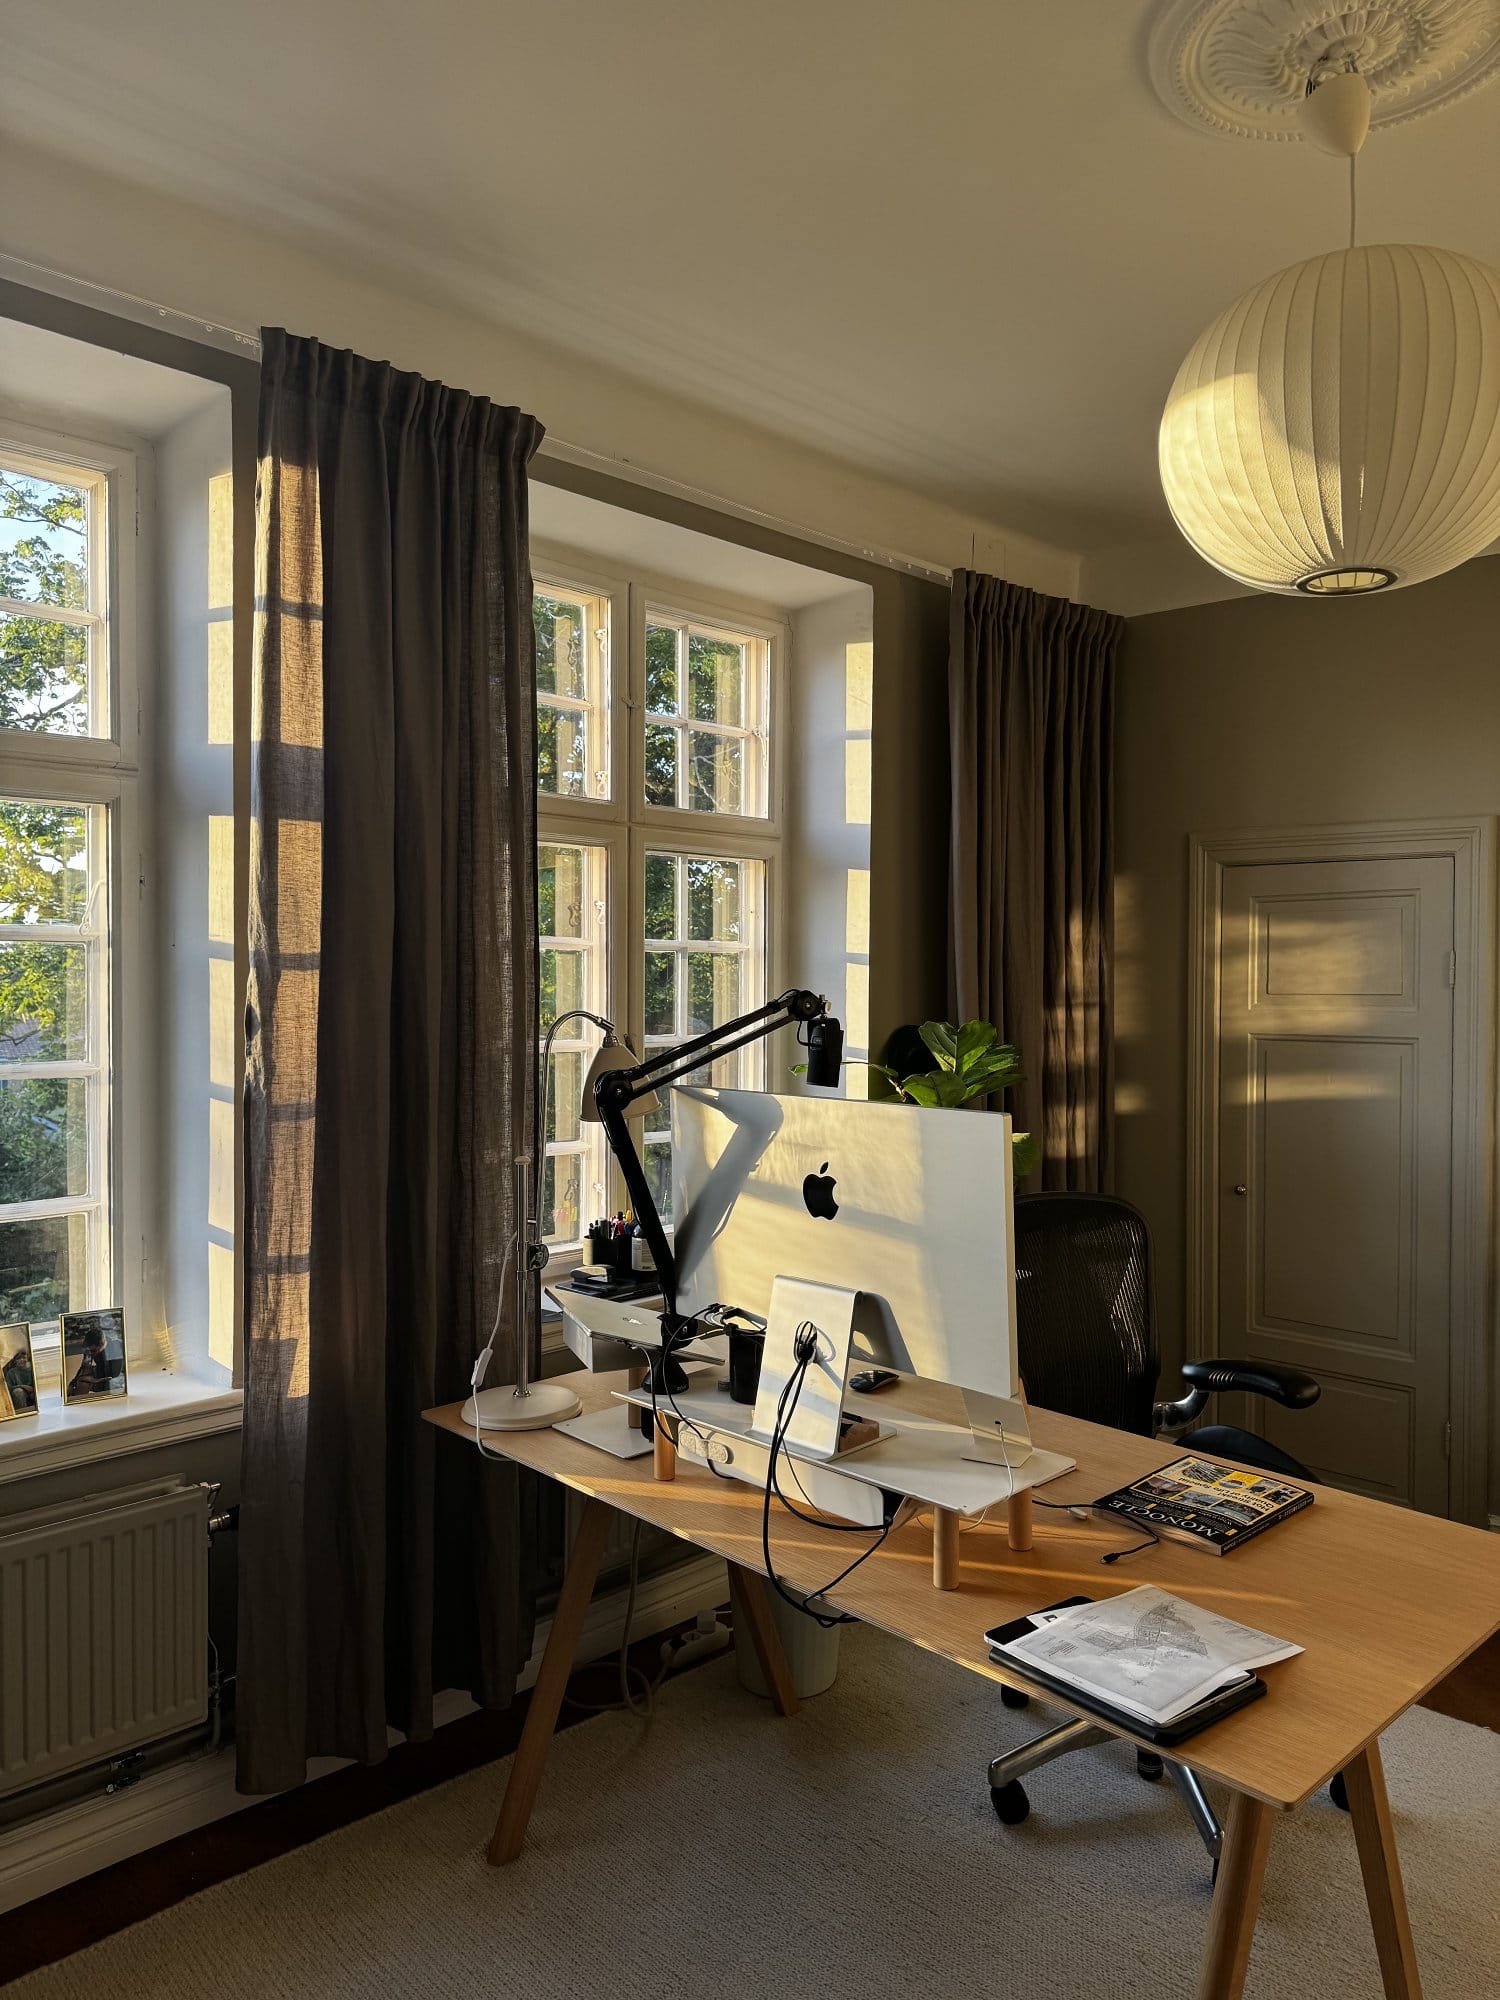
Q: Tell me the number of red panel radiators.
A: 0